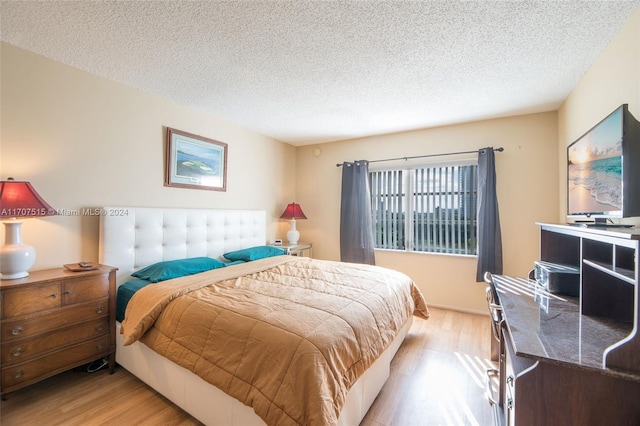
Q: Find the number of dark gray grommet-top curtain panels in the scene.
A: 2